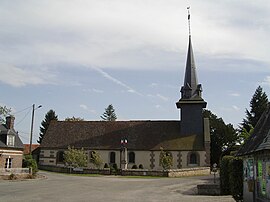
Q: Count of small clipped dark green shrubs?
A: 4